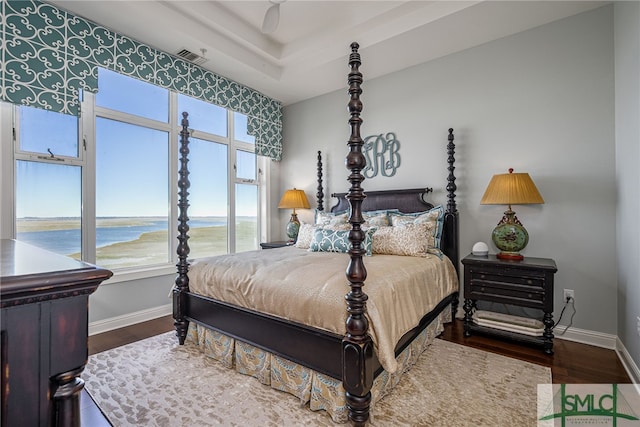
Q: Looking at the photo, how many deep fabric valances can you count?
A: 1